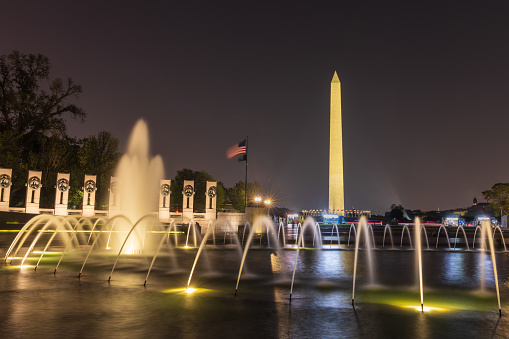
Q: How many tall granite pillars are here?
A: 8